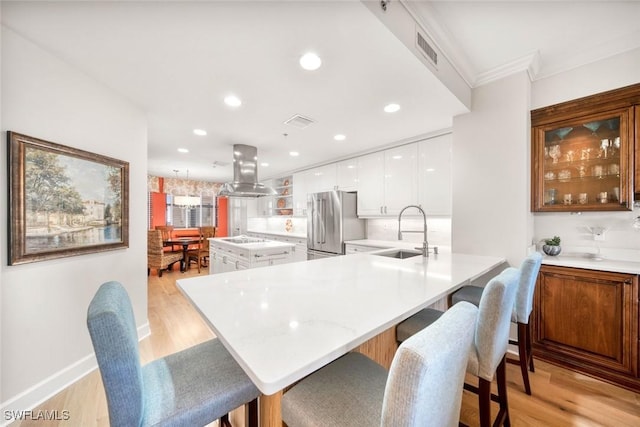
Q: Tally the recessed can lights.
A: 8